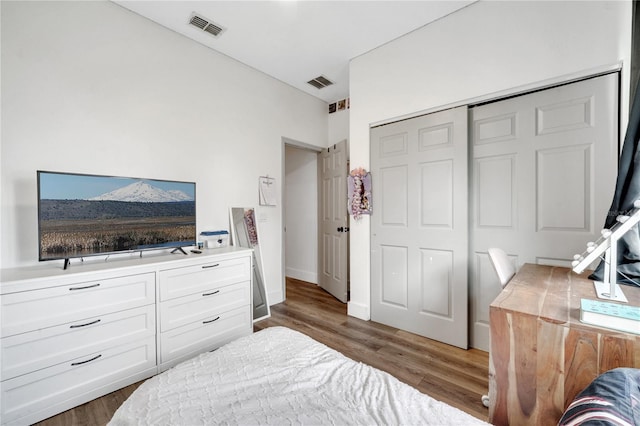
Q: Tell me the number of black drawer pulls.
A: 6